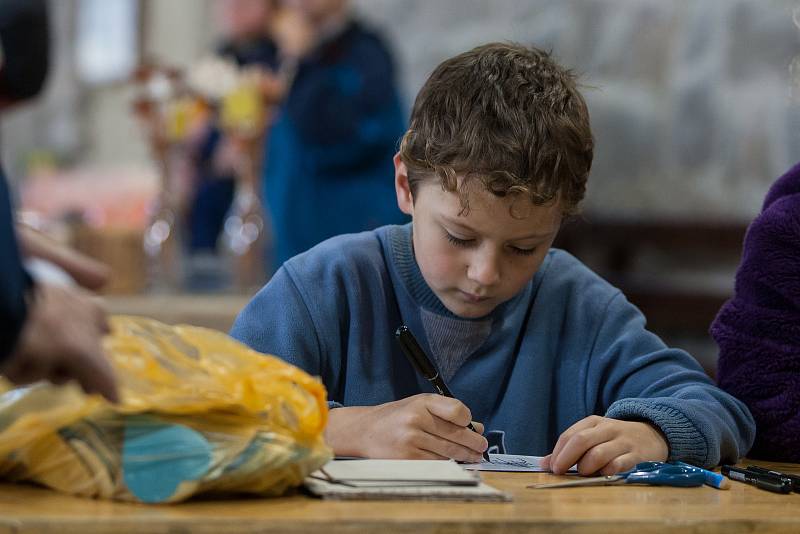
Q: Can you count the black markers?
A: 3